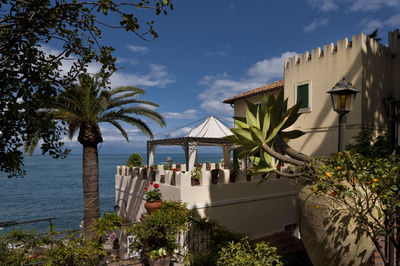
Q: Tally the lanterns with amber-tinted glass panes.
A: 1